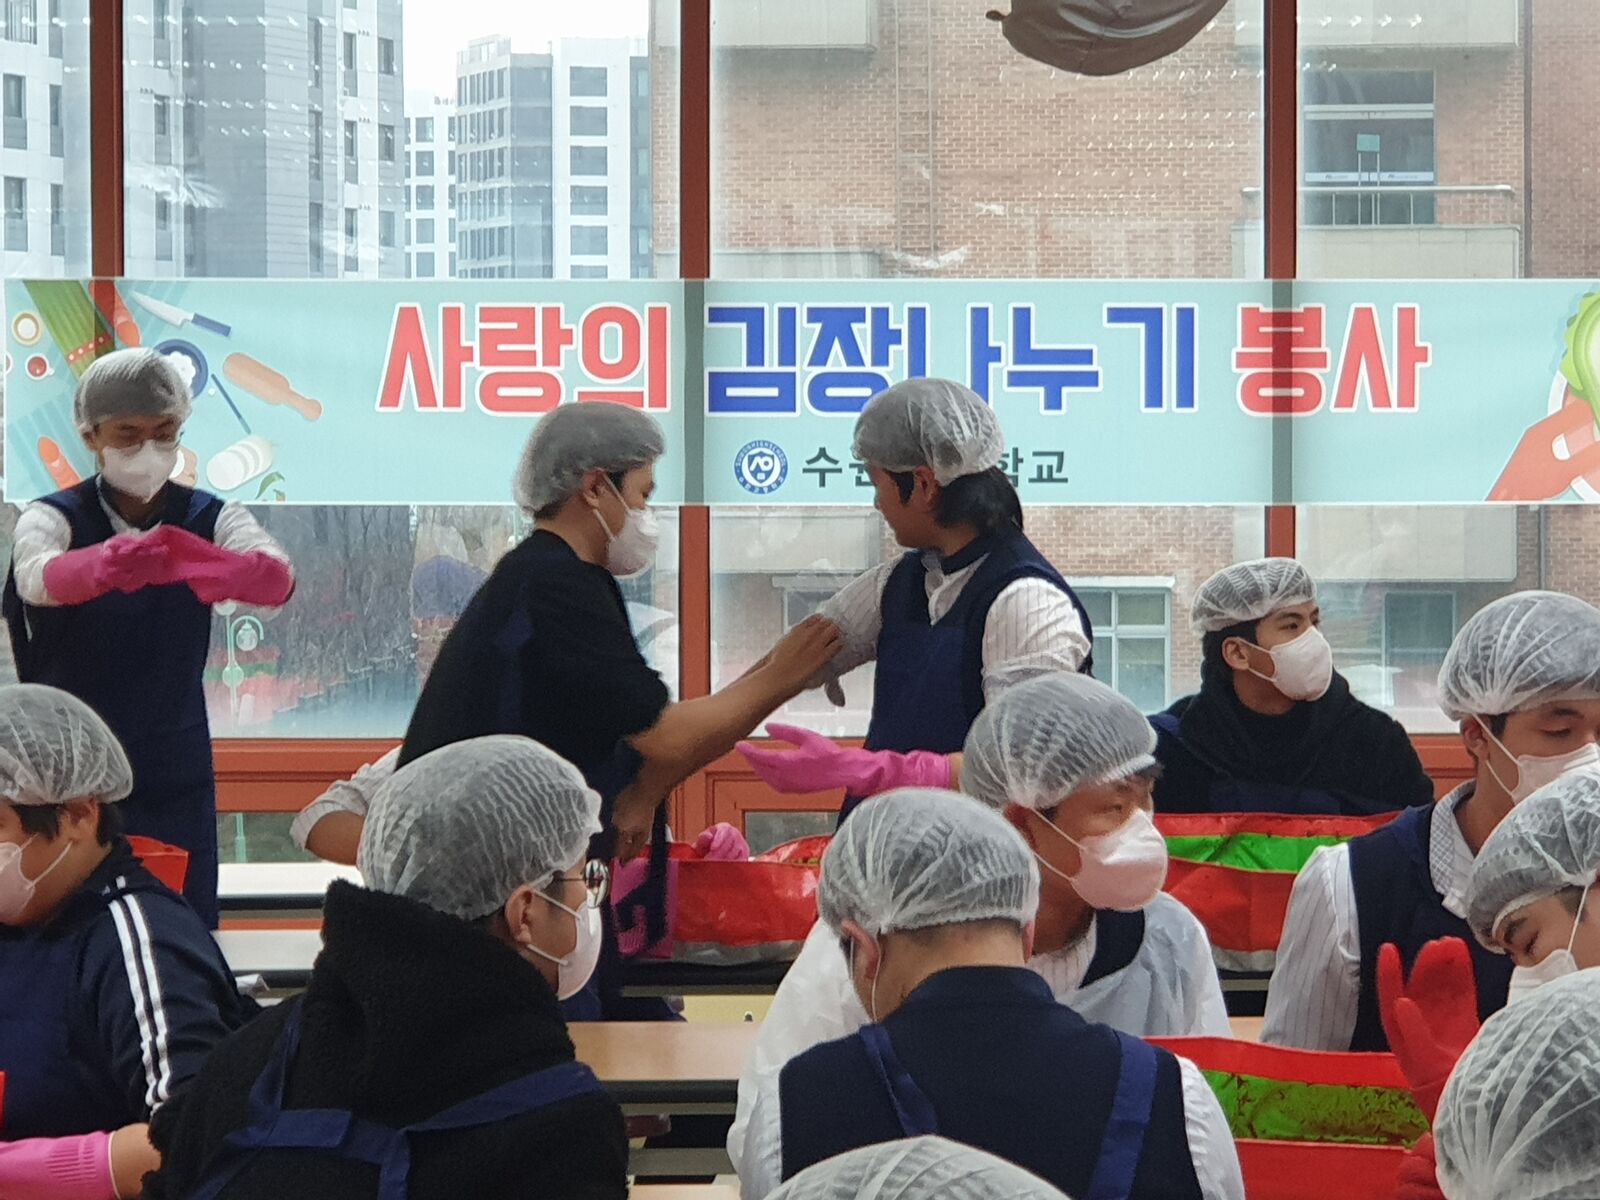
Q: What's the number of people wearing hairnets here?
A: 12